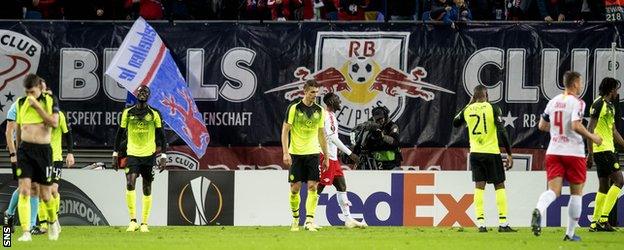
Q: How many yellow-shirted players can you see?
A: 6